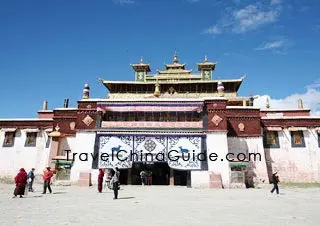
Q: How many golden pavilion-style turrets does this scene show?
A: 3